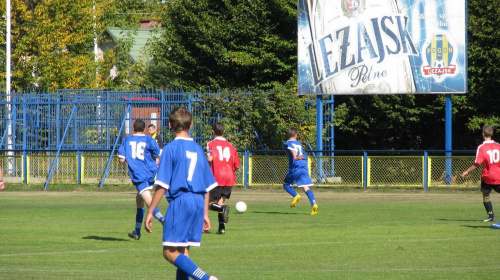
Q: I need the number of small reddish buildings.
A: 1